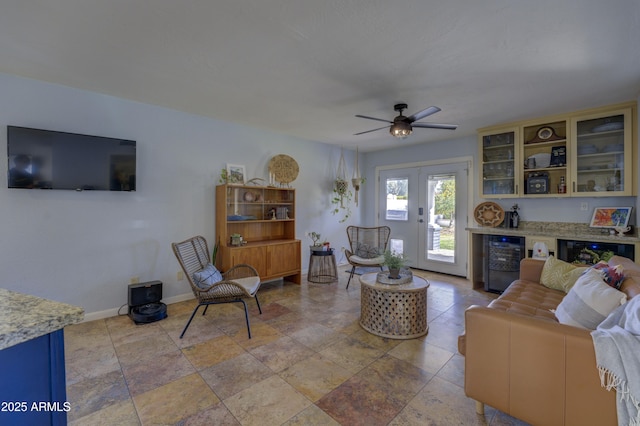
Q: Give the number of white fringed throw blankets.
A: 1